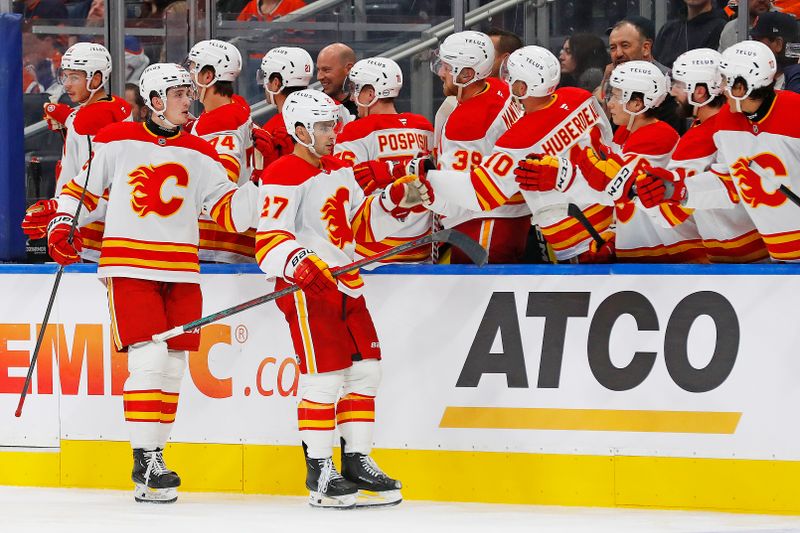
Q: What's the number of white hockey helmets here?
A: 11